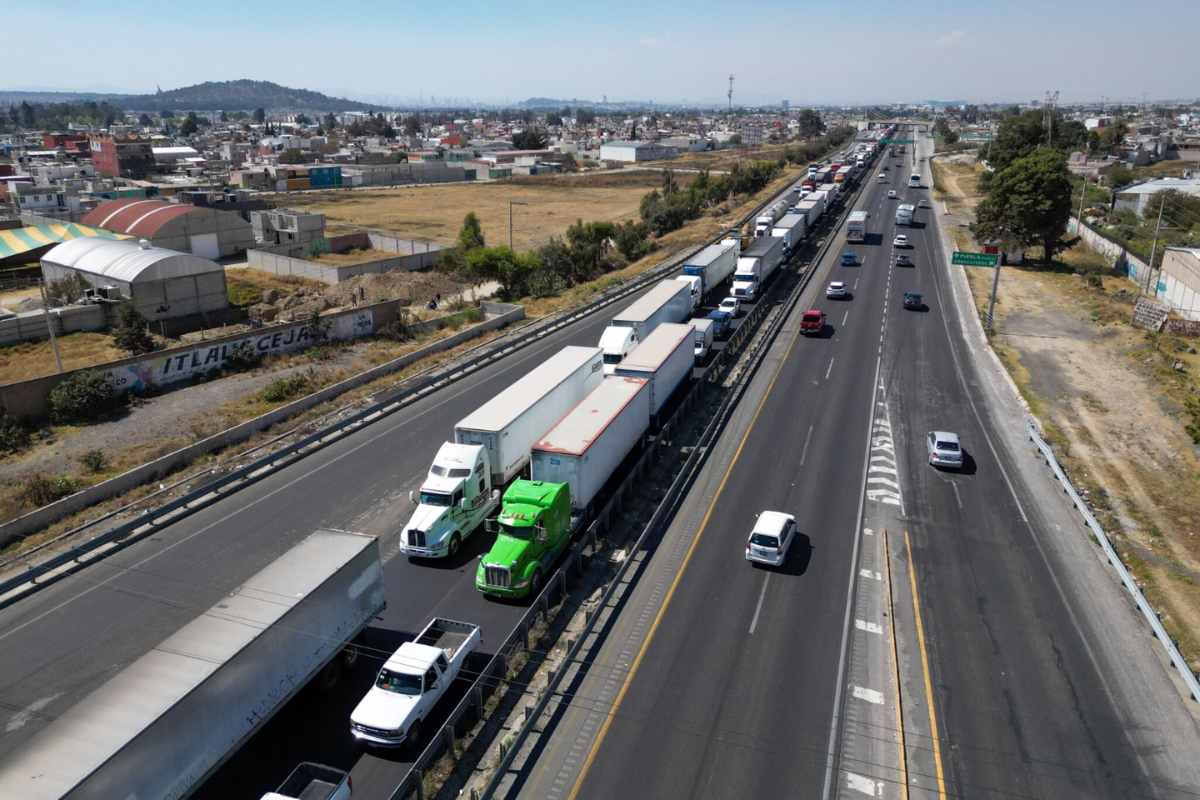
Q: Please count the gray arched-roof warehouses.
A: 1